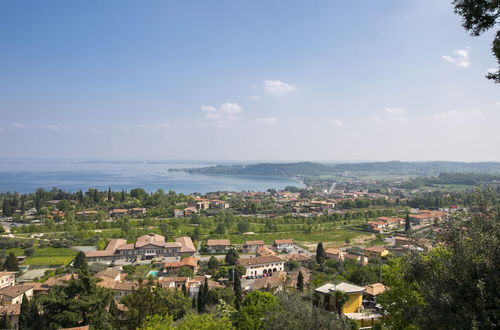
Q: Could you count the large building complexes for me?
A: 1